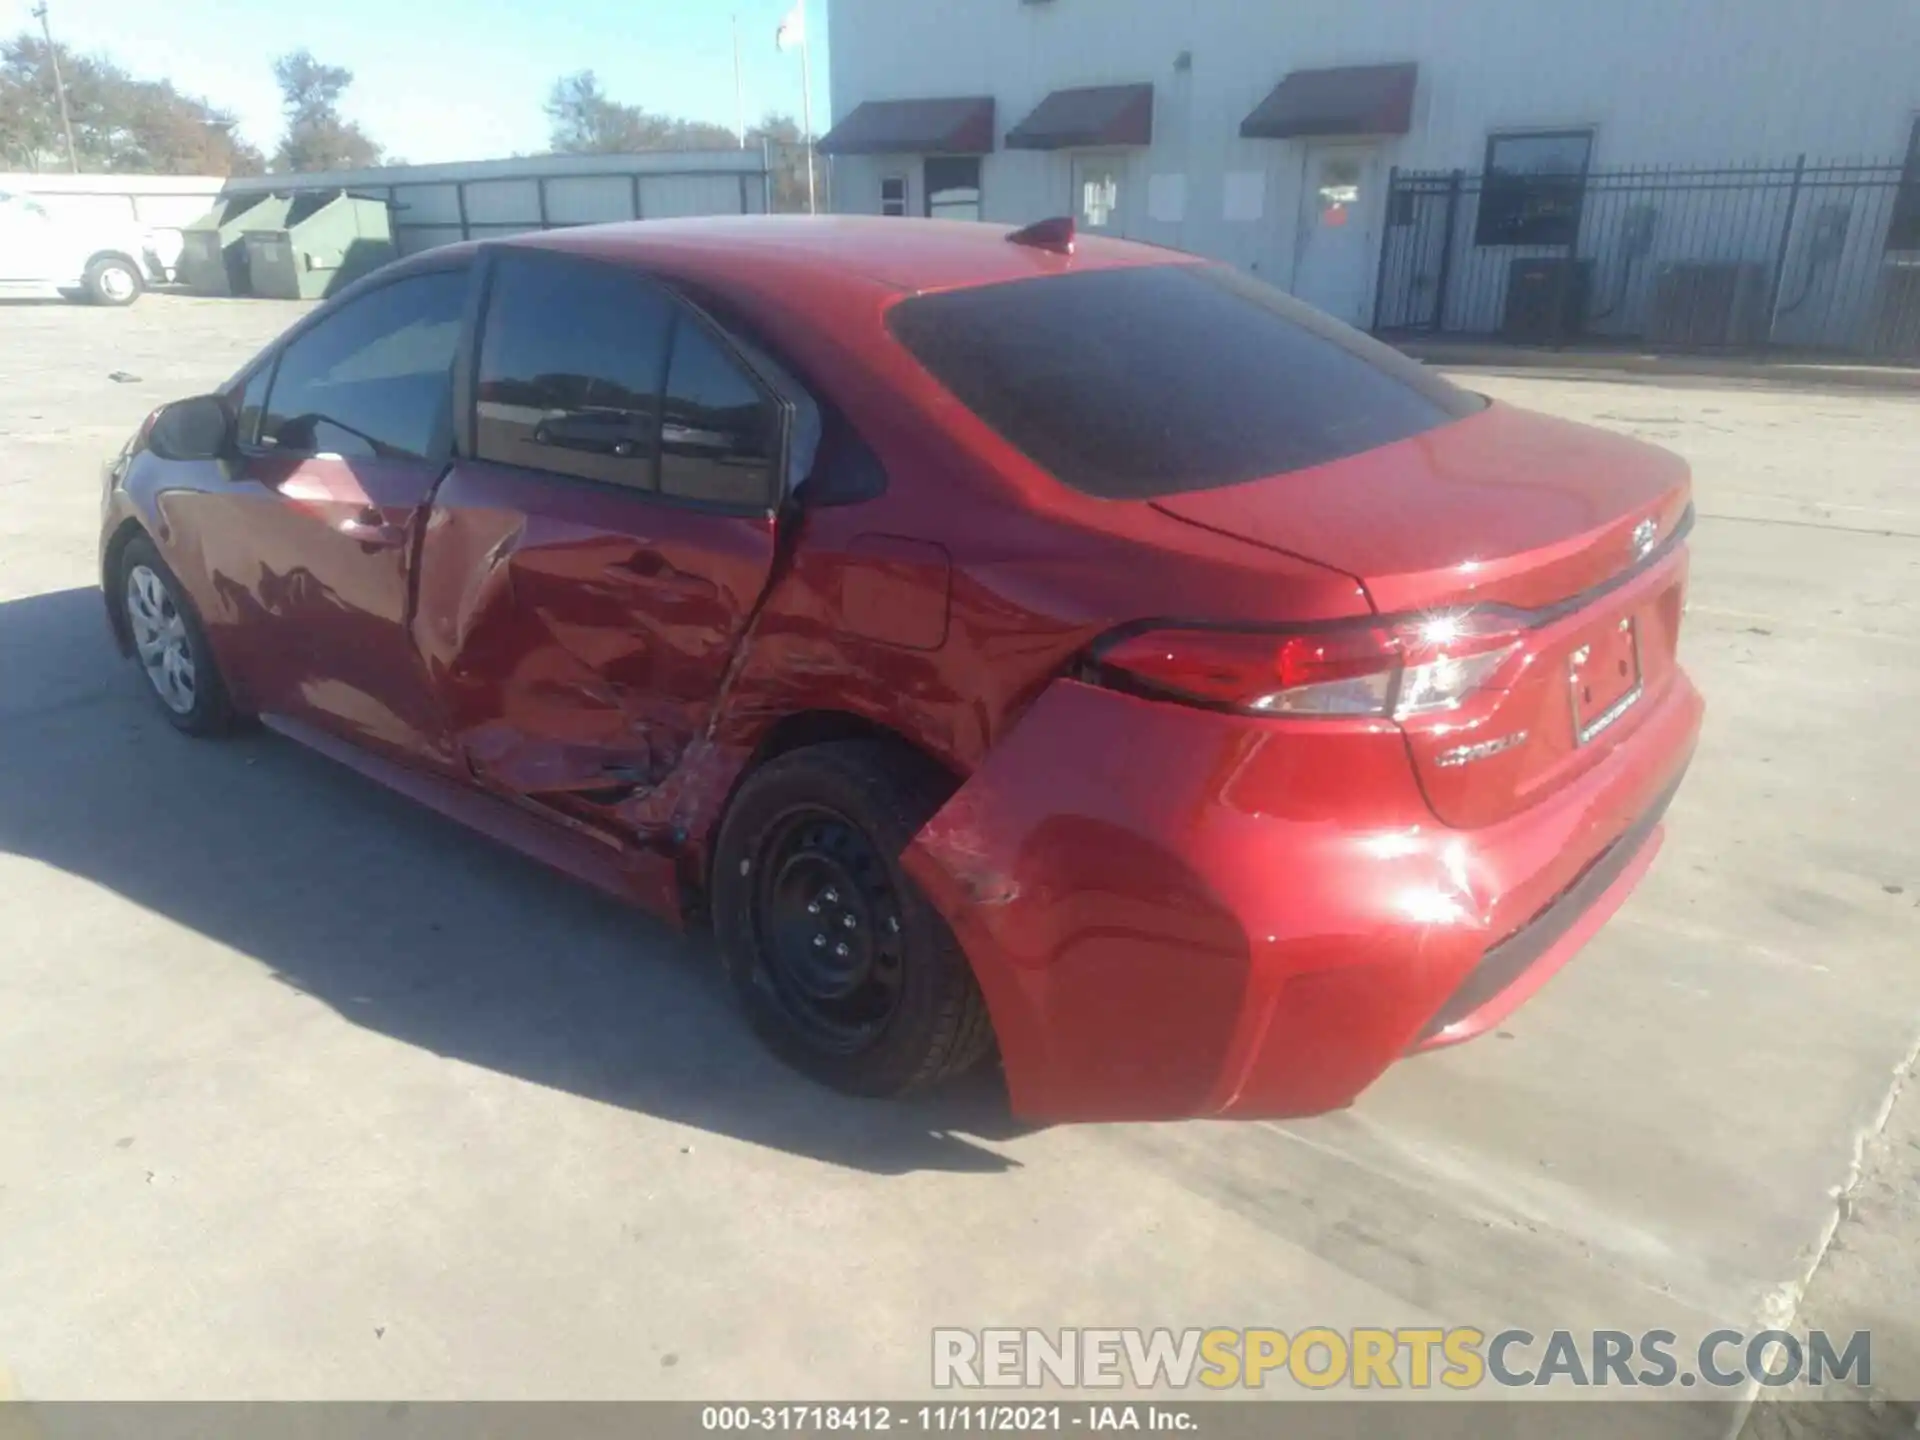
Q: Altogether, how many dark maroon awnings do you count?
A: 3